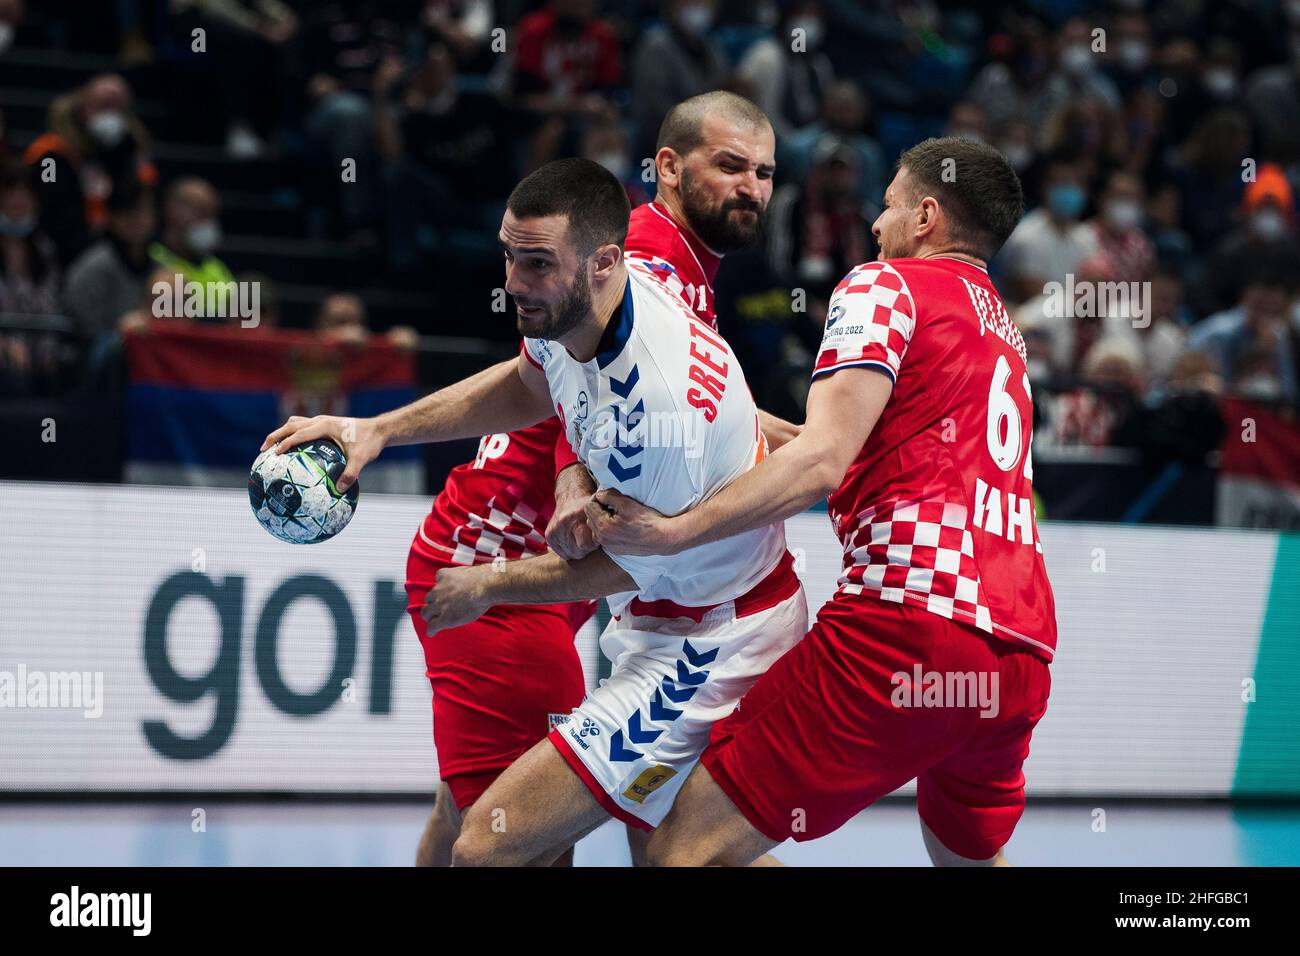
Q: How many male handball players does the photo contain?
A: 3